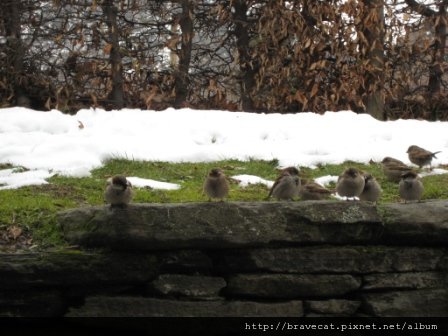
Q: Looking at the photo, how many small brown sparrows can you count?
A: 9